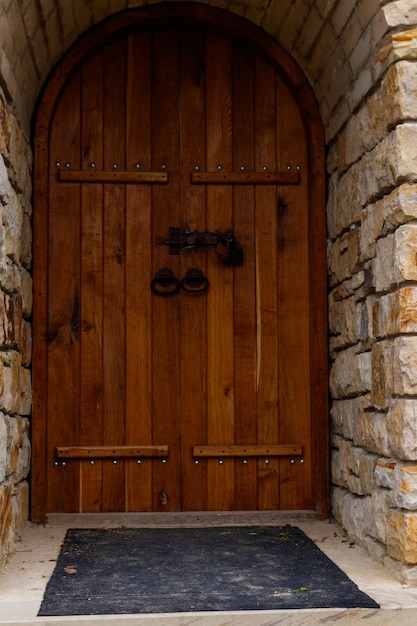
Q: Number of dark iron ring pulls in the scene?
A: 2